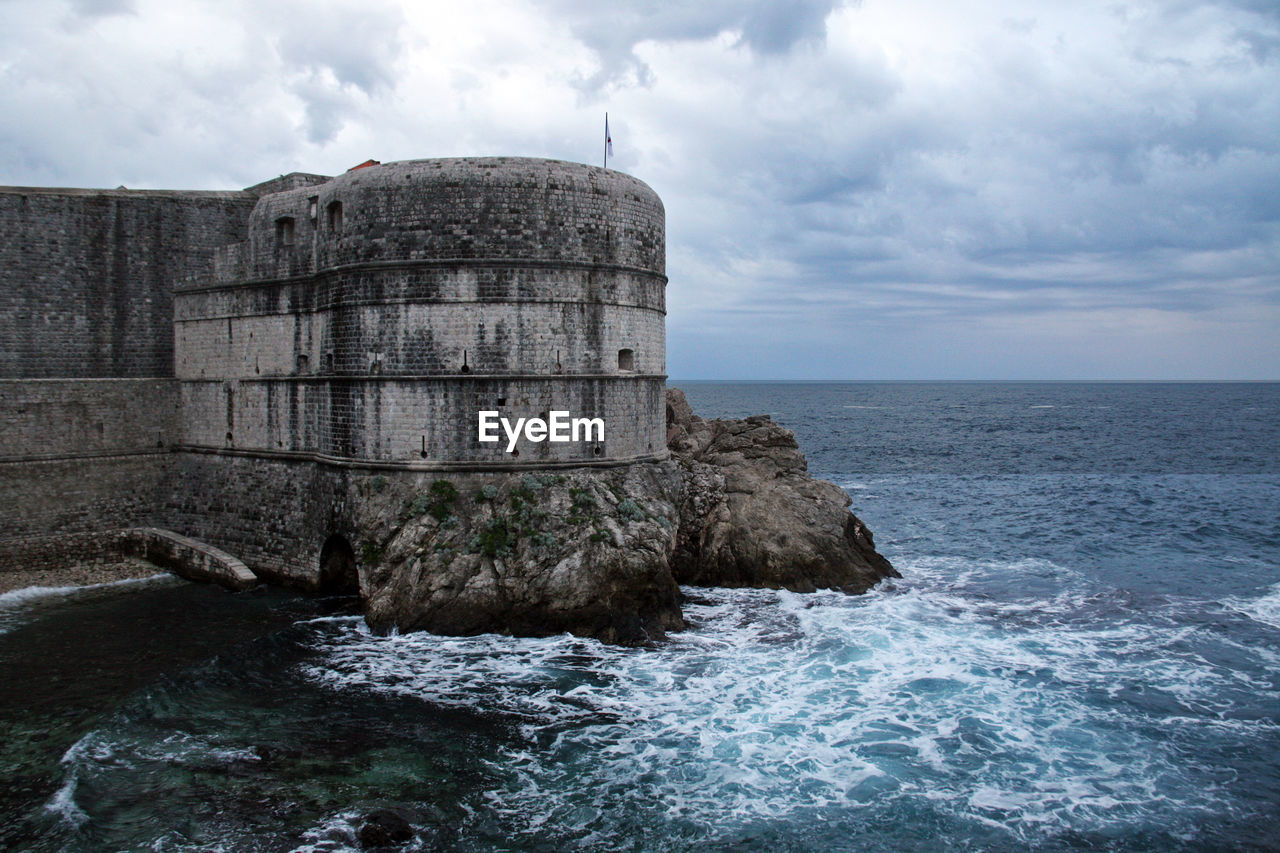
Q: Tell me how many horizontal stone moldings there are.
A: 4